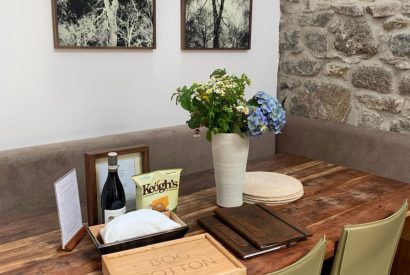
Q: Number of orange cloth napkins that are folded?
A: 0